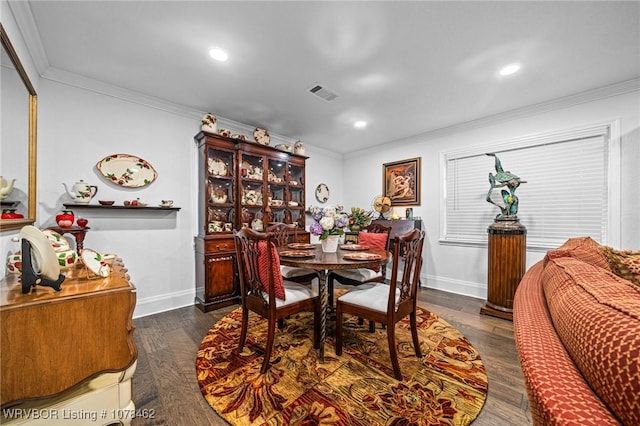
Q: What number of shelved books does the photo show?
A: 0